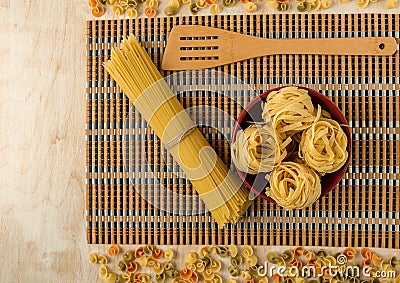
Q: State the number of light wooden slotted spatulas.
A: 1